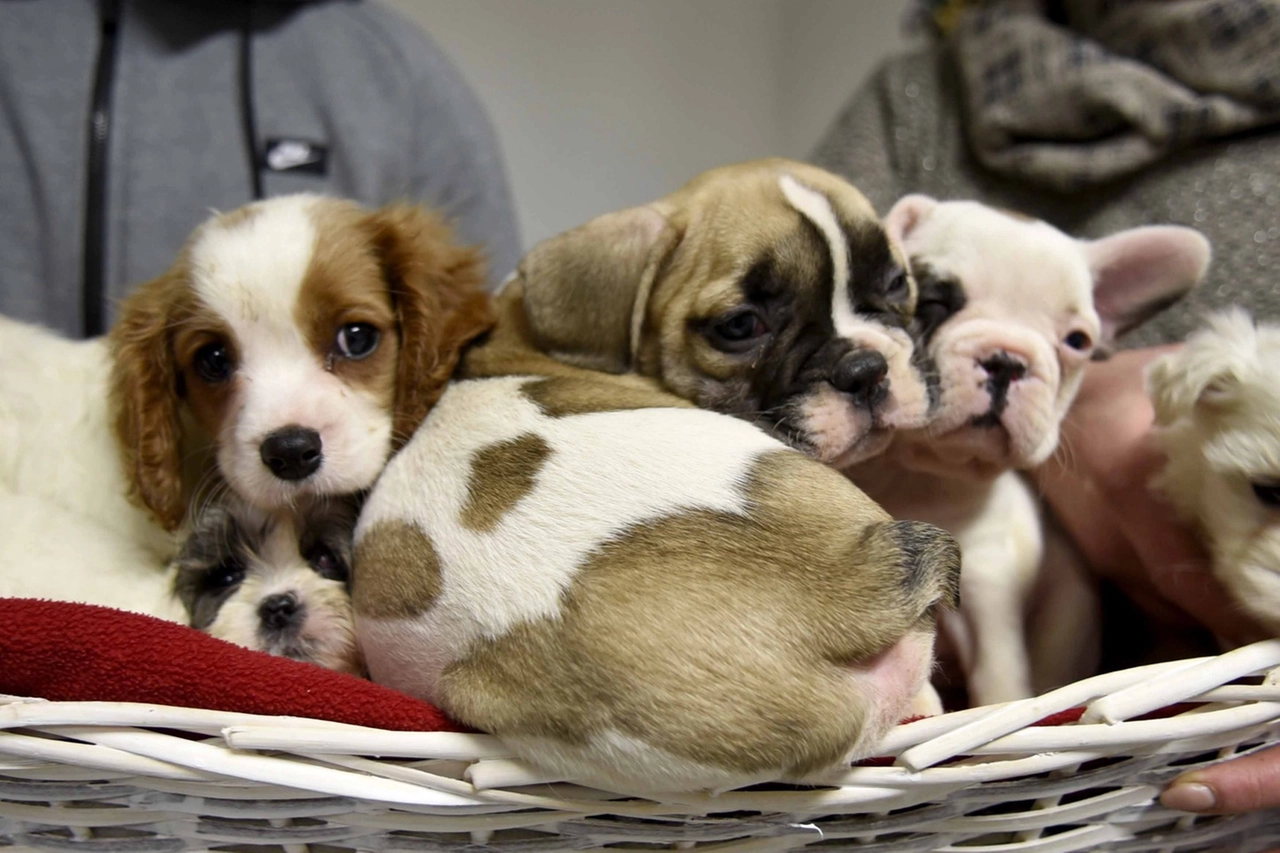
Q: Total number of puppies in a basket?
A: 5